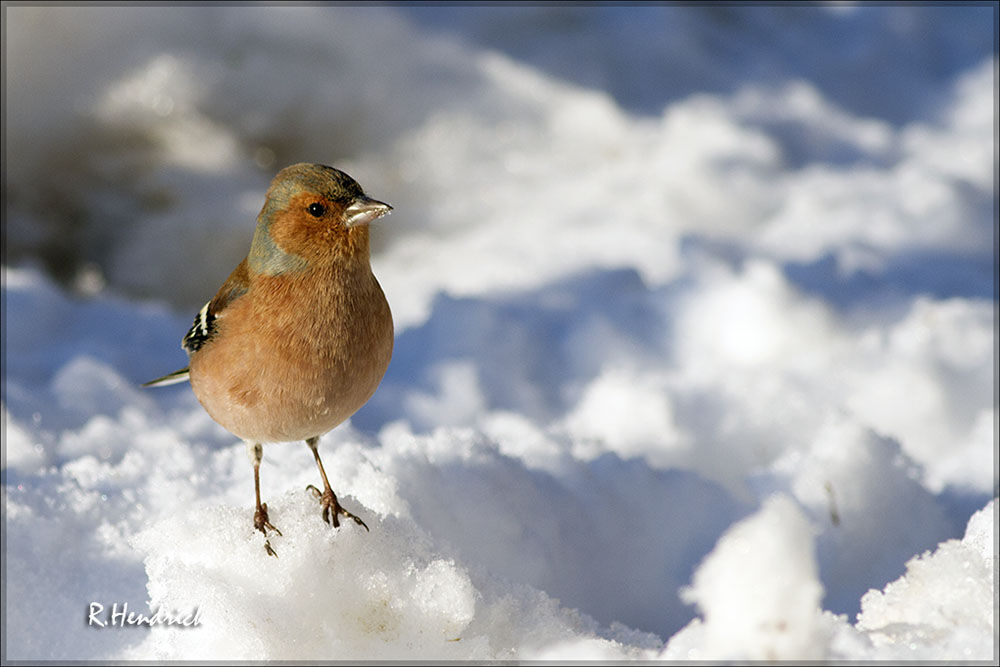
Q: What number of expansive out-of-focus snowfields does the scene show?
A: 1